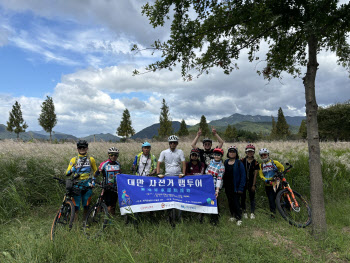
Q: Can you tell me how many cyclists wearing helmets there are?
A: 10